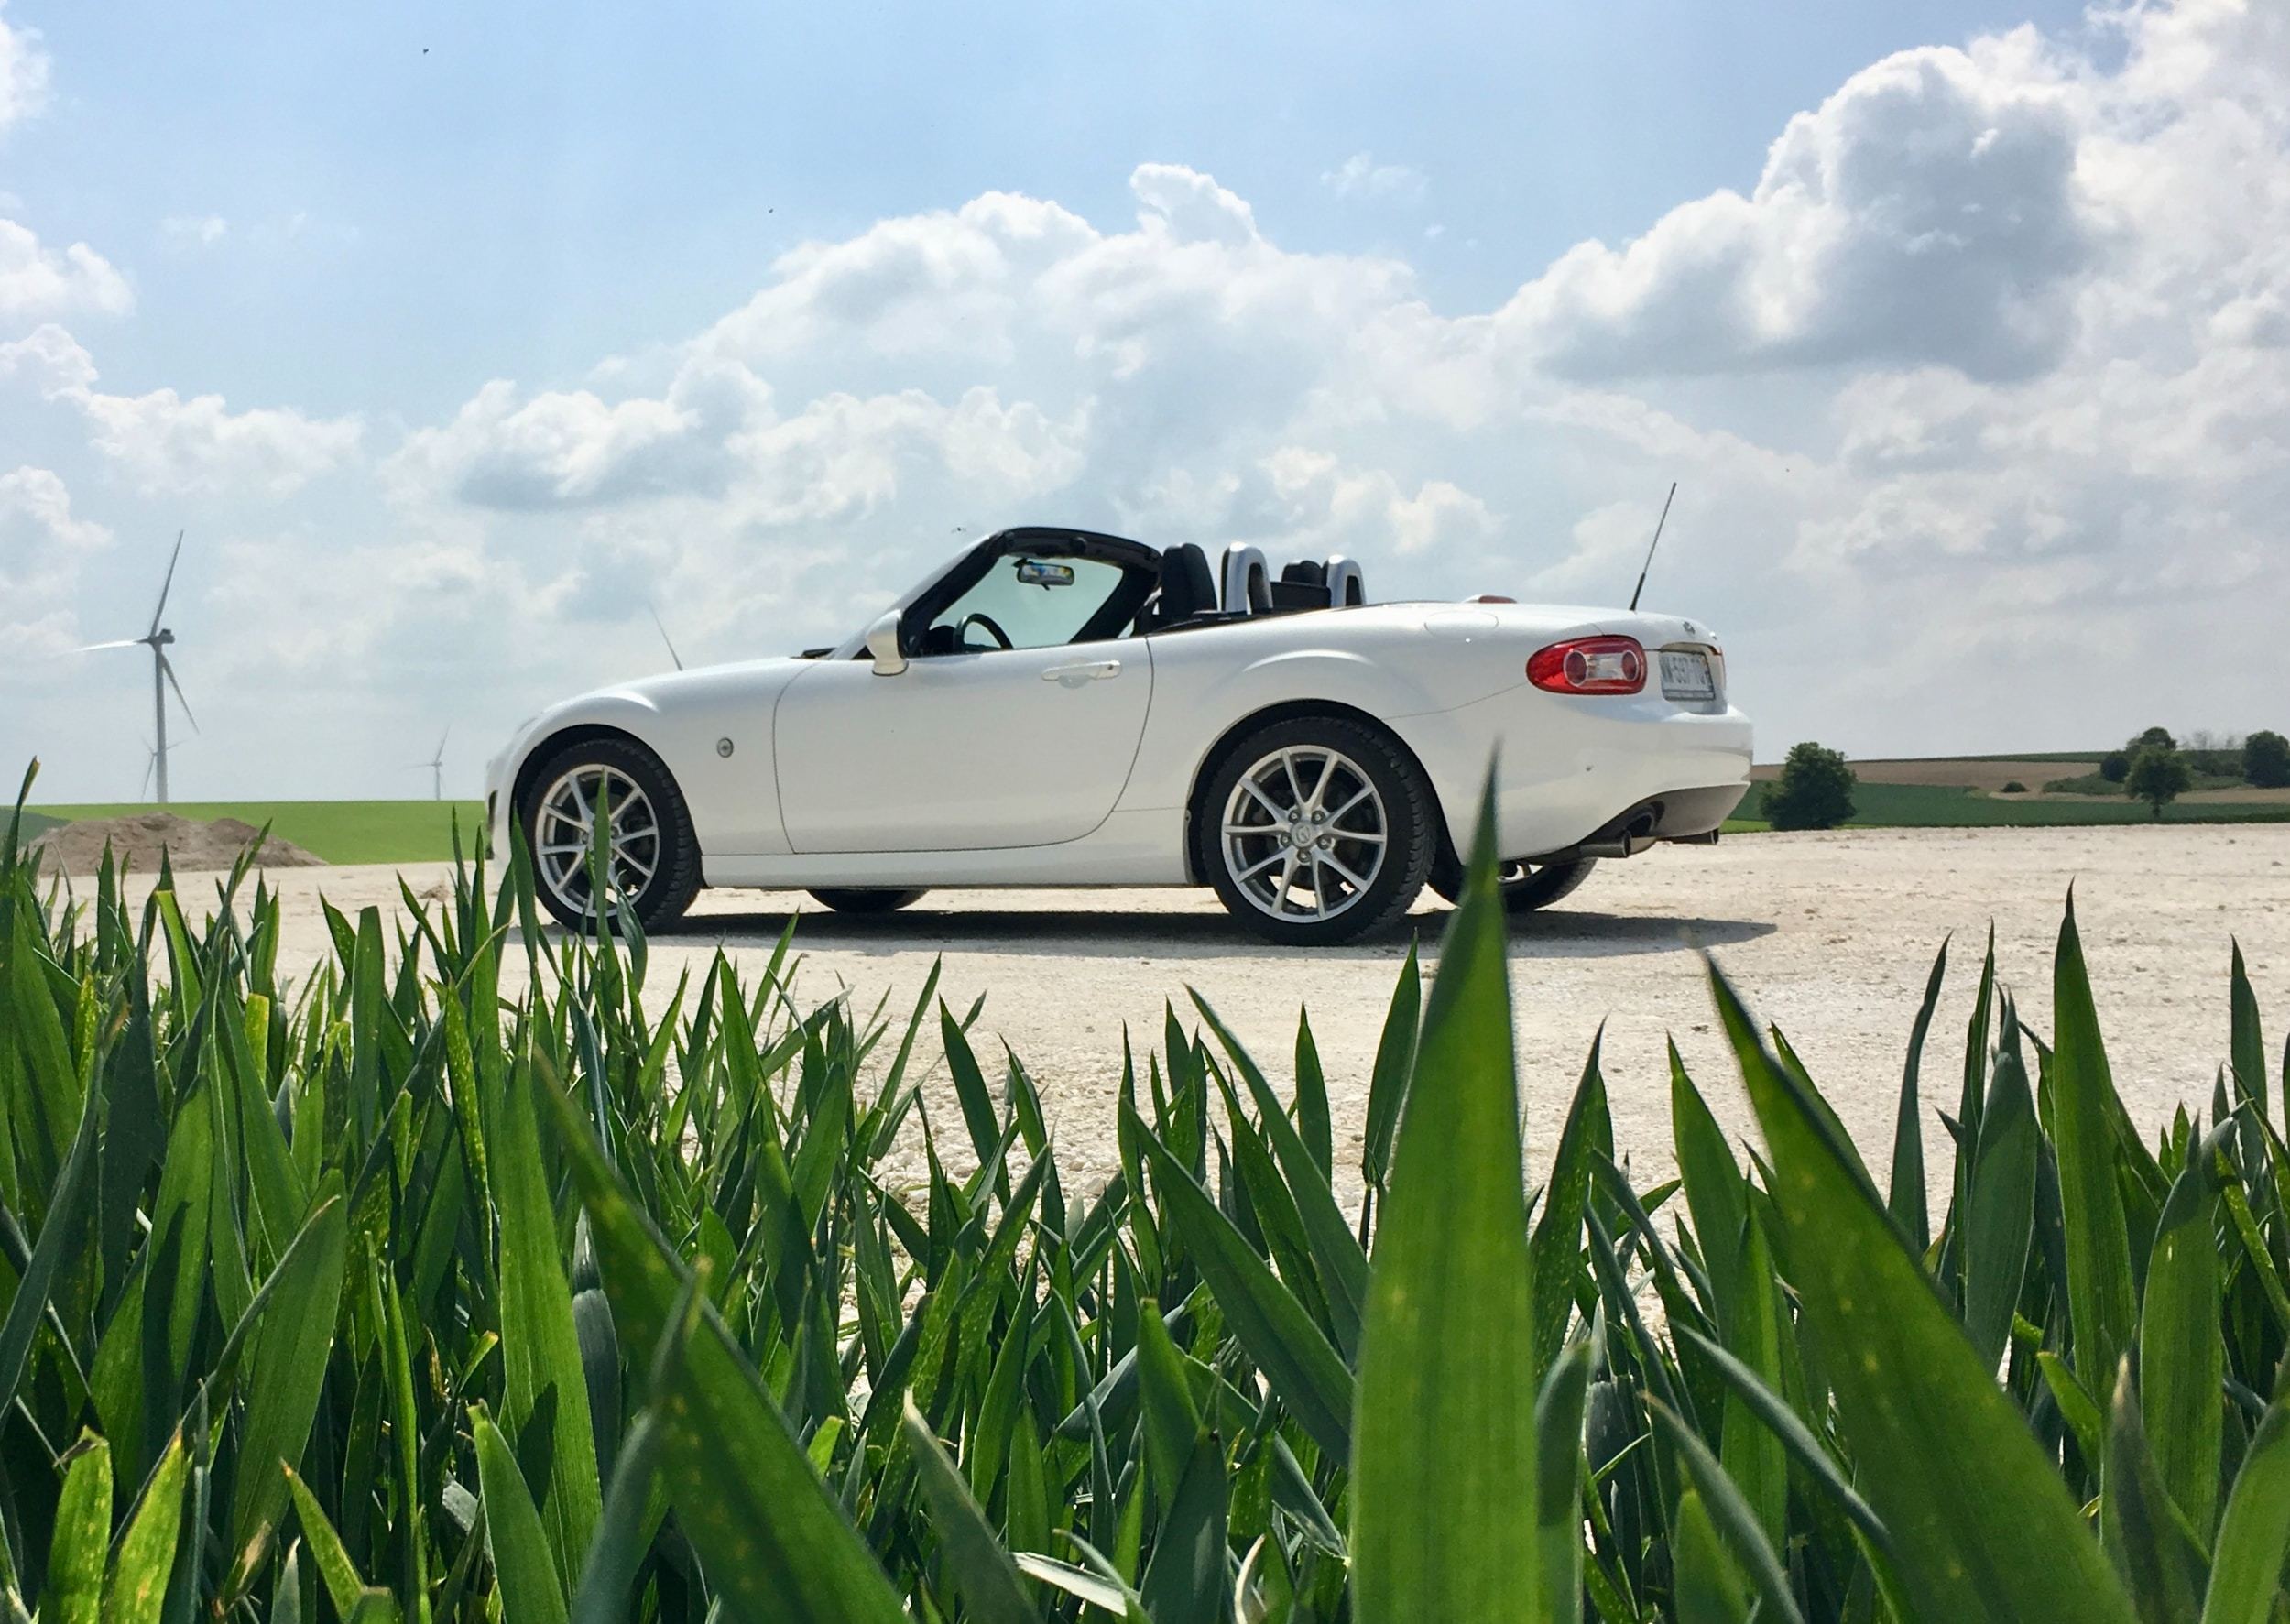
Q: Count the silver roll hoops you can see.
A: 2